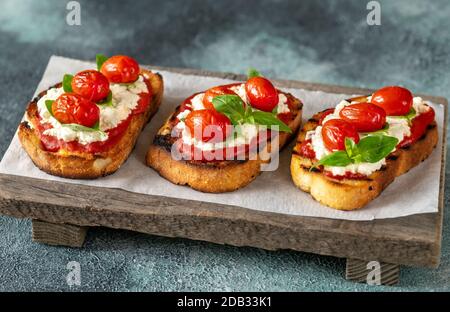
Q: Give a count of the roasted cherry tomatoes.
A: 9